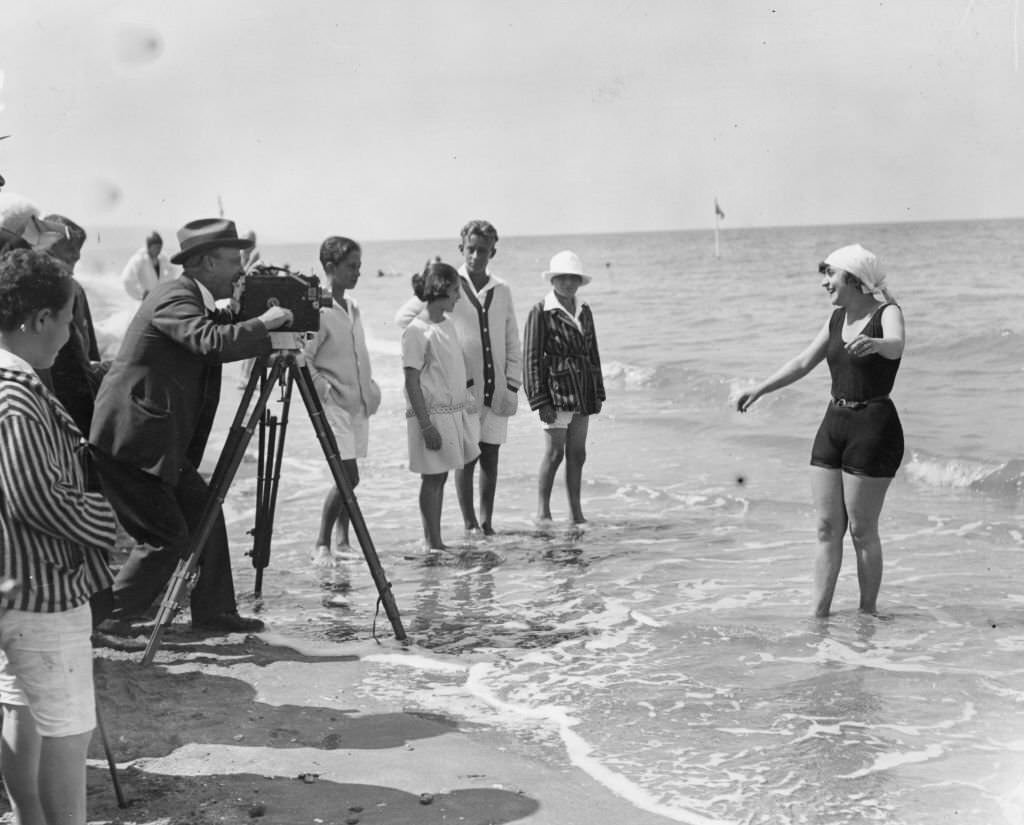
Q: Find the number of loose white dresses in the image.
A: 1